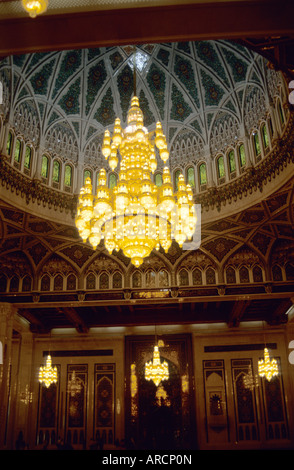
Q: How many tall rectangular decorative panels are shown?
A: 6